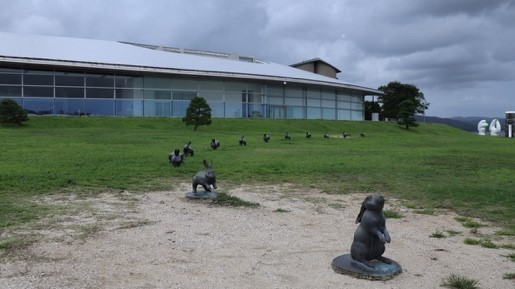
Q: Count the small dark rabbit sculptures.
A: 12